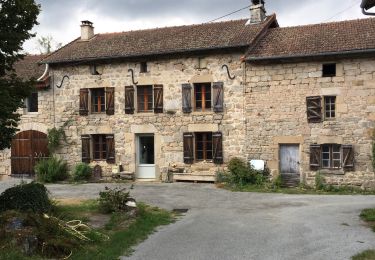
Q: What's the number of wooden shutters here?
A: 13